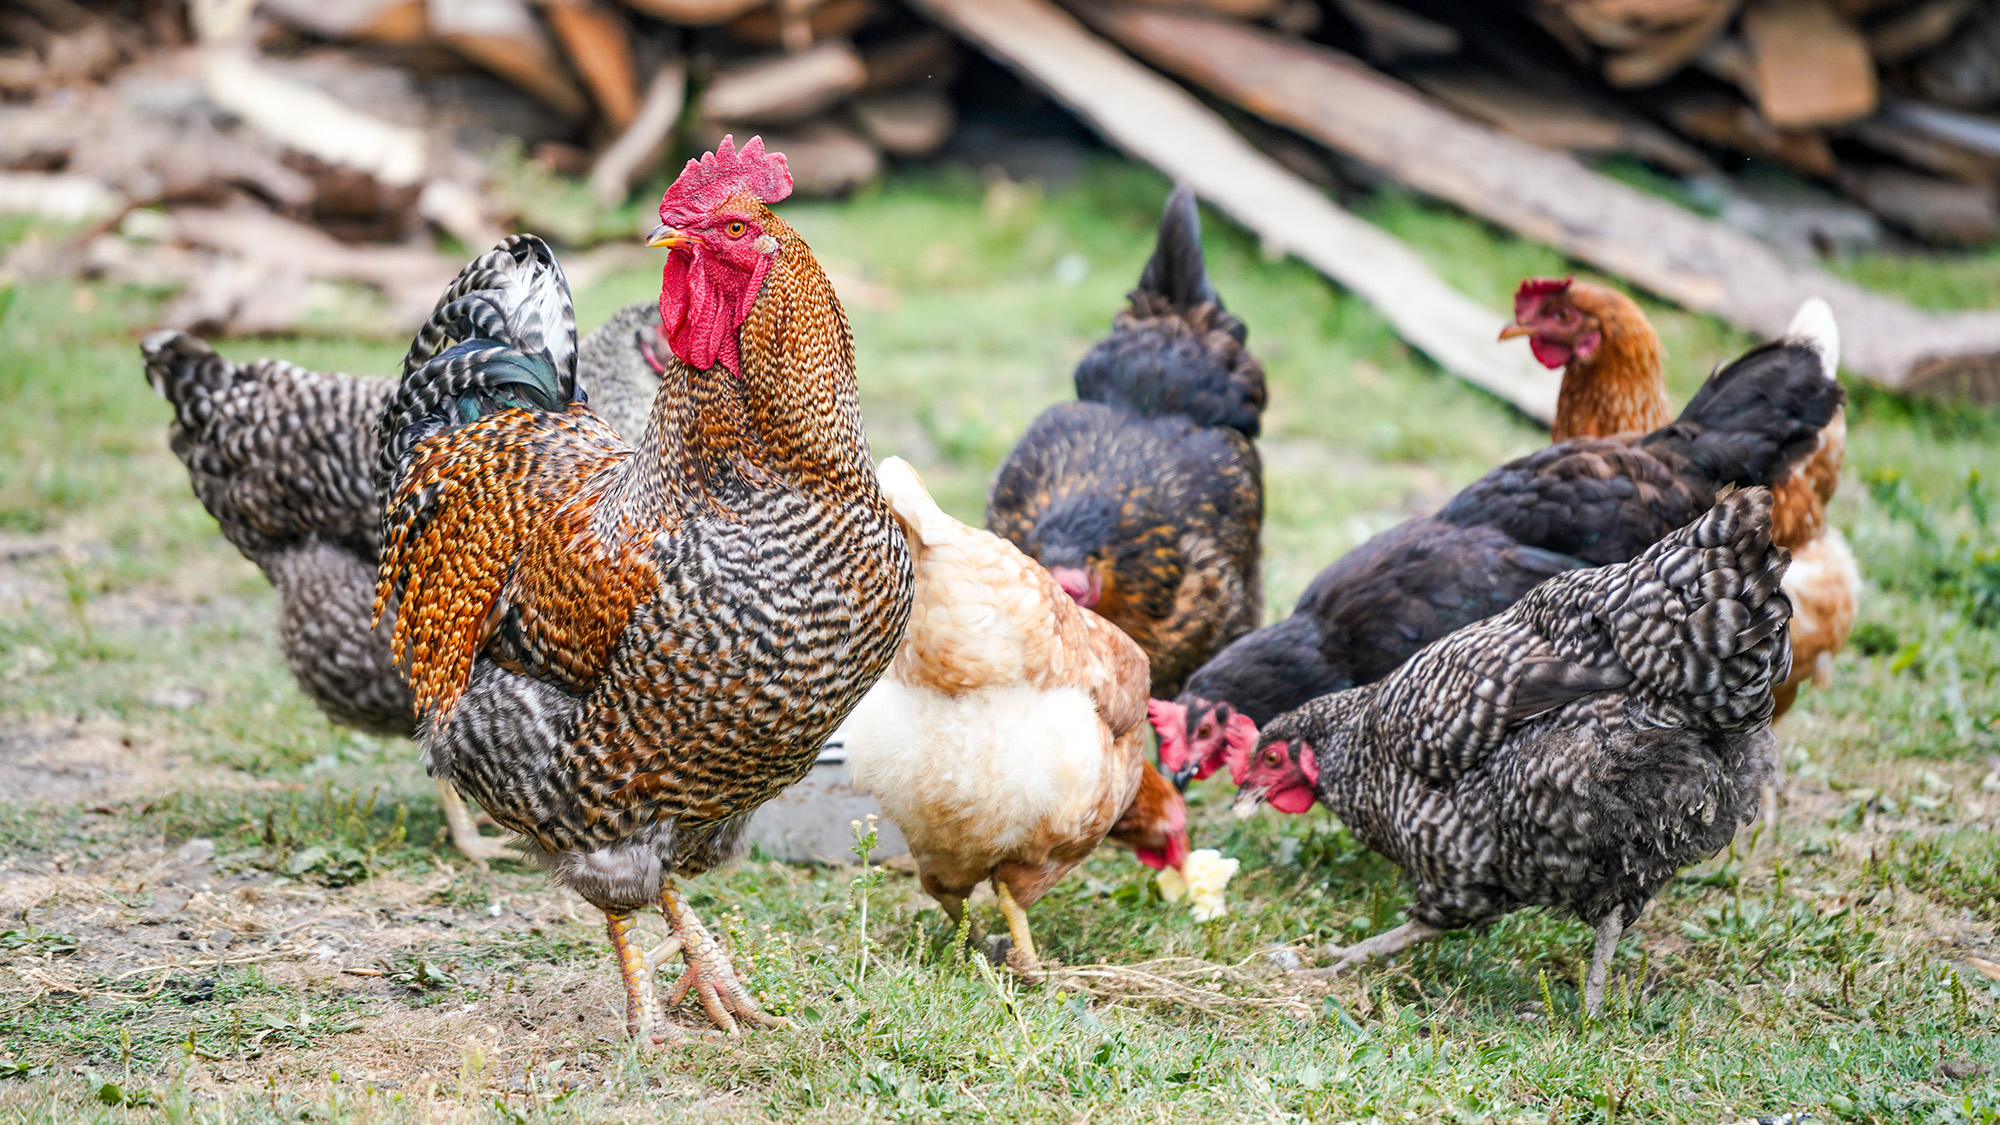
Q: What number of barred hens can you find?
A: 2